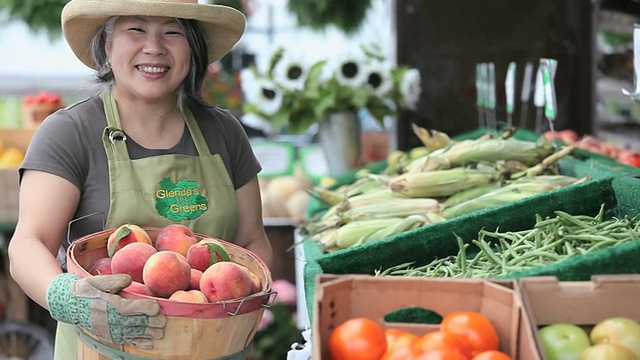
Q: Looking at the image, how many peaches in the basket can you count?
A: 11